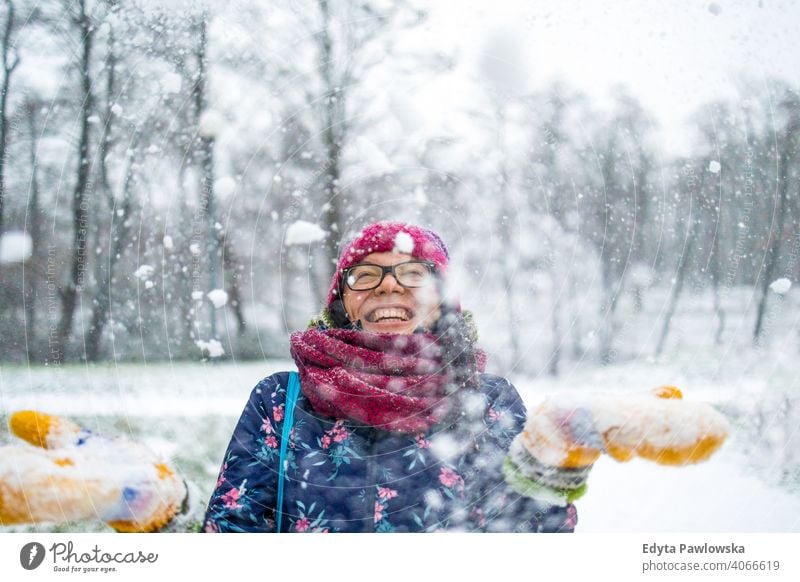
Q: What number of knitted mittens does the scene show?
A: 2